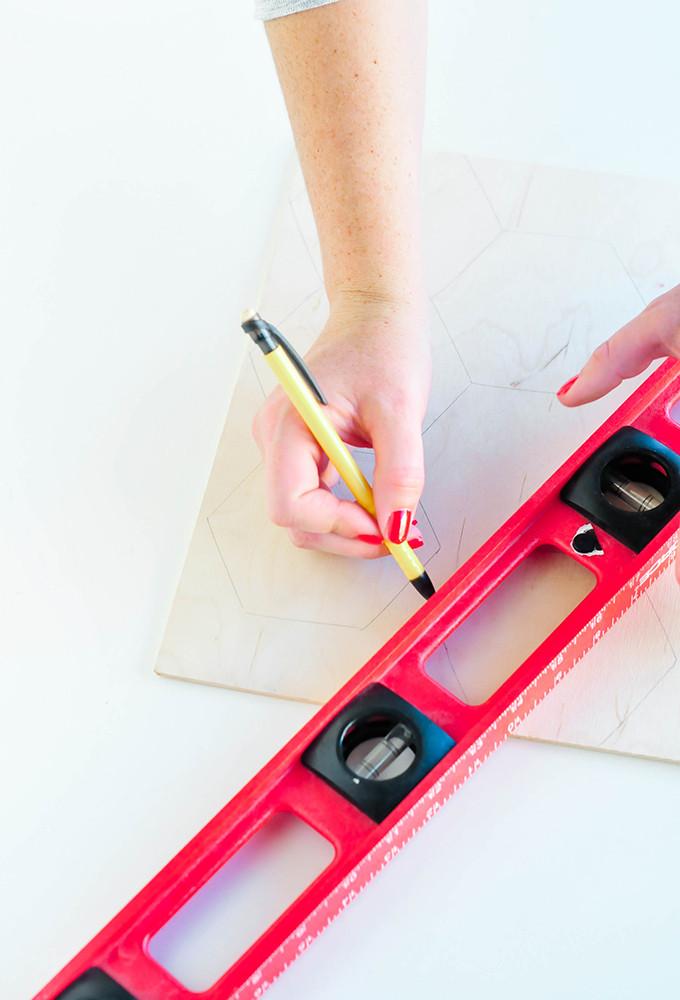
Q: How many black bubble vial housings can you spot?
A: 3